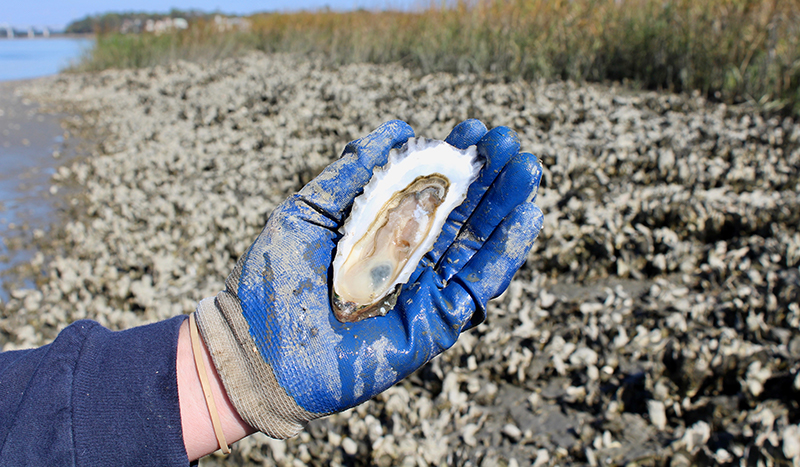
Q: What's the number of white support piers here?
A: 3